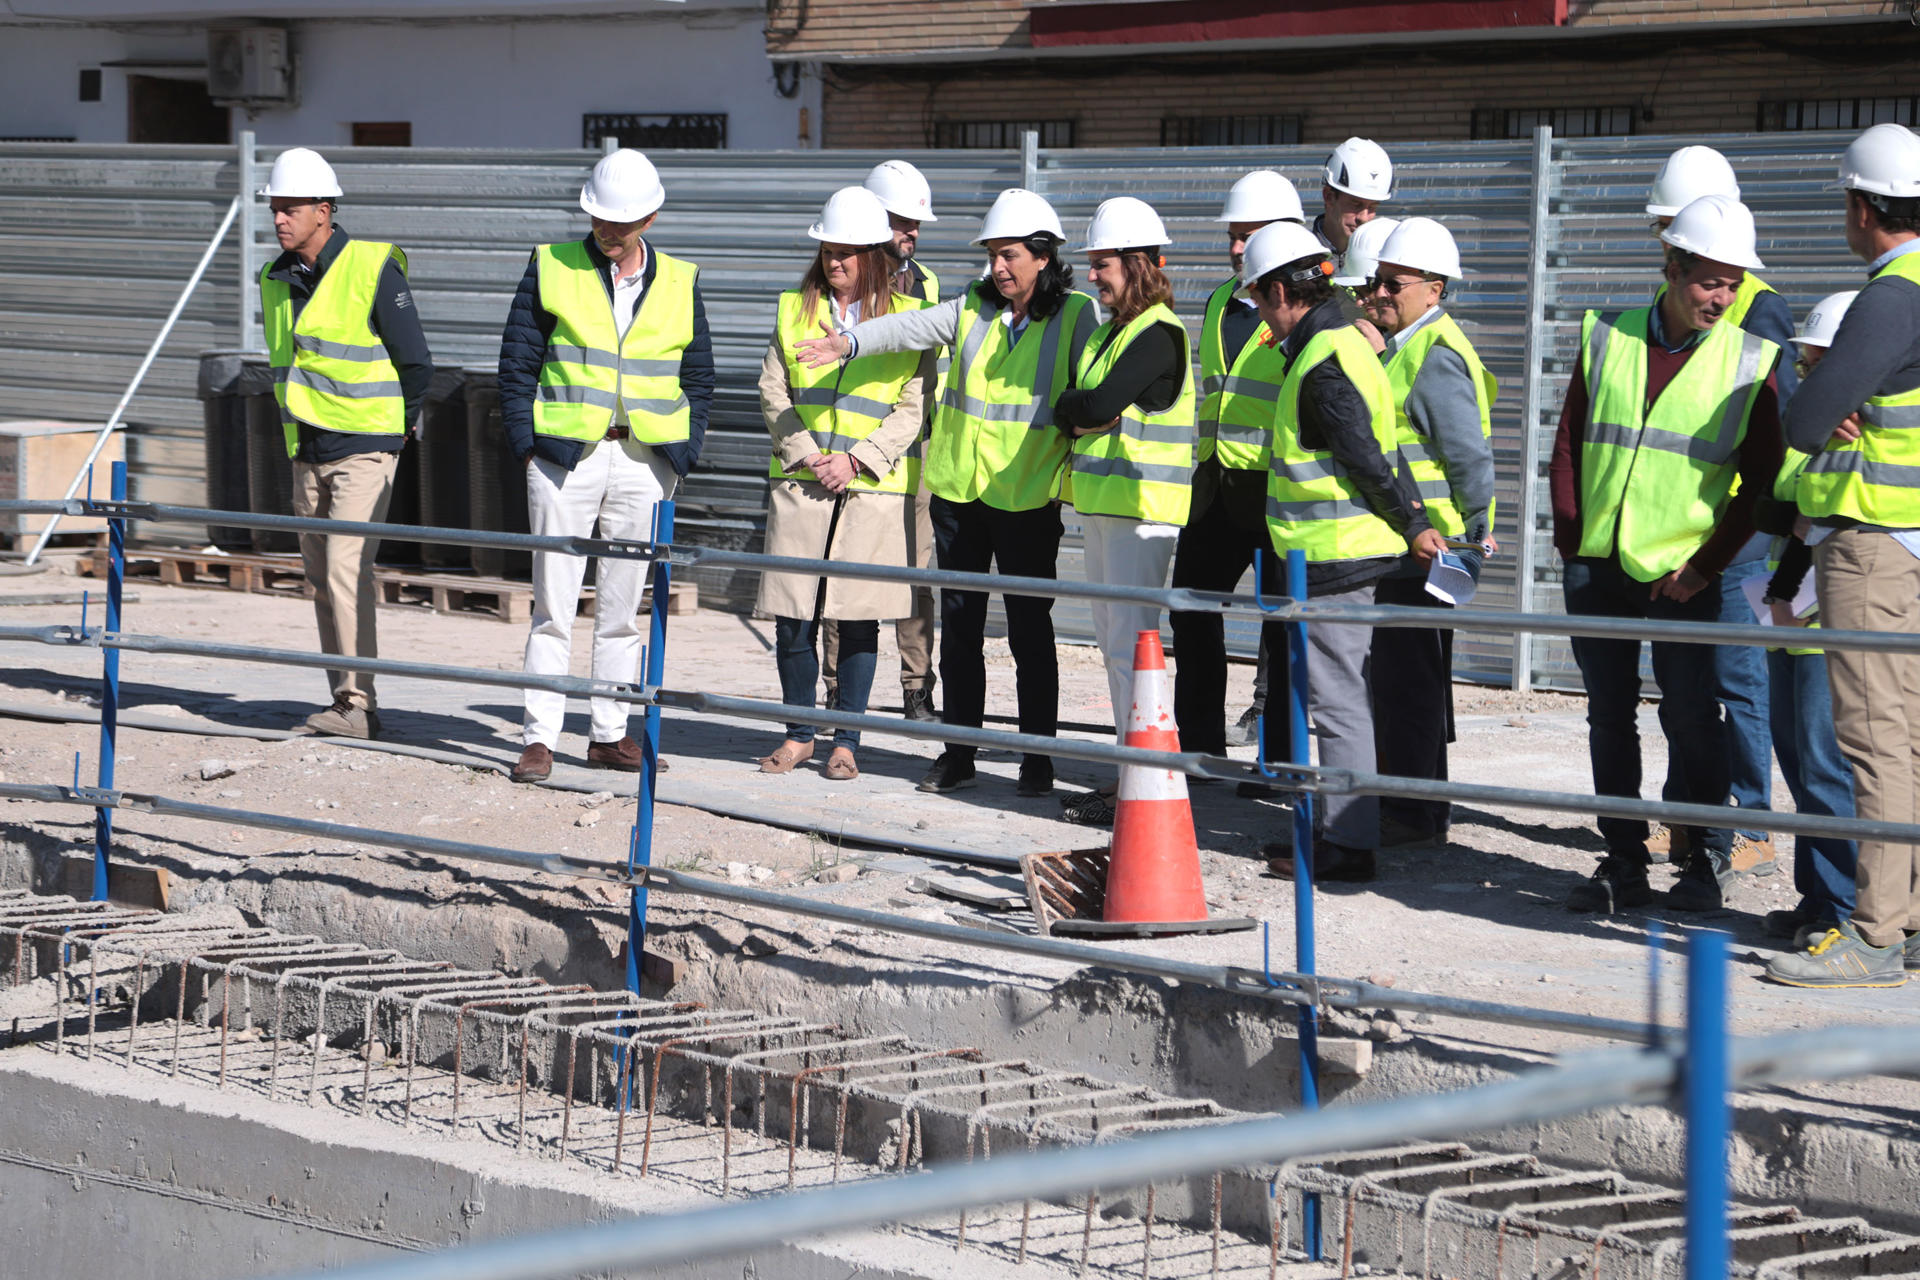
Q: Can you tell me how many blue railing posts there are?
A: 4